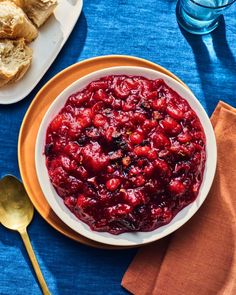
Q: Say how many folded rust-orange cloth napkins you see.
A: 1